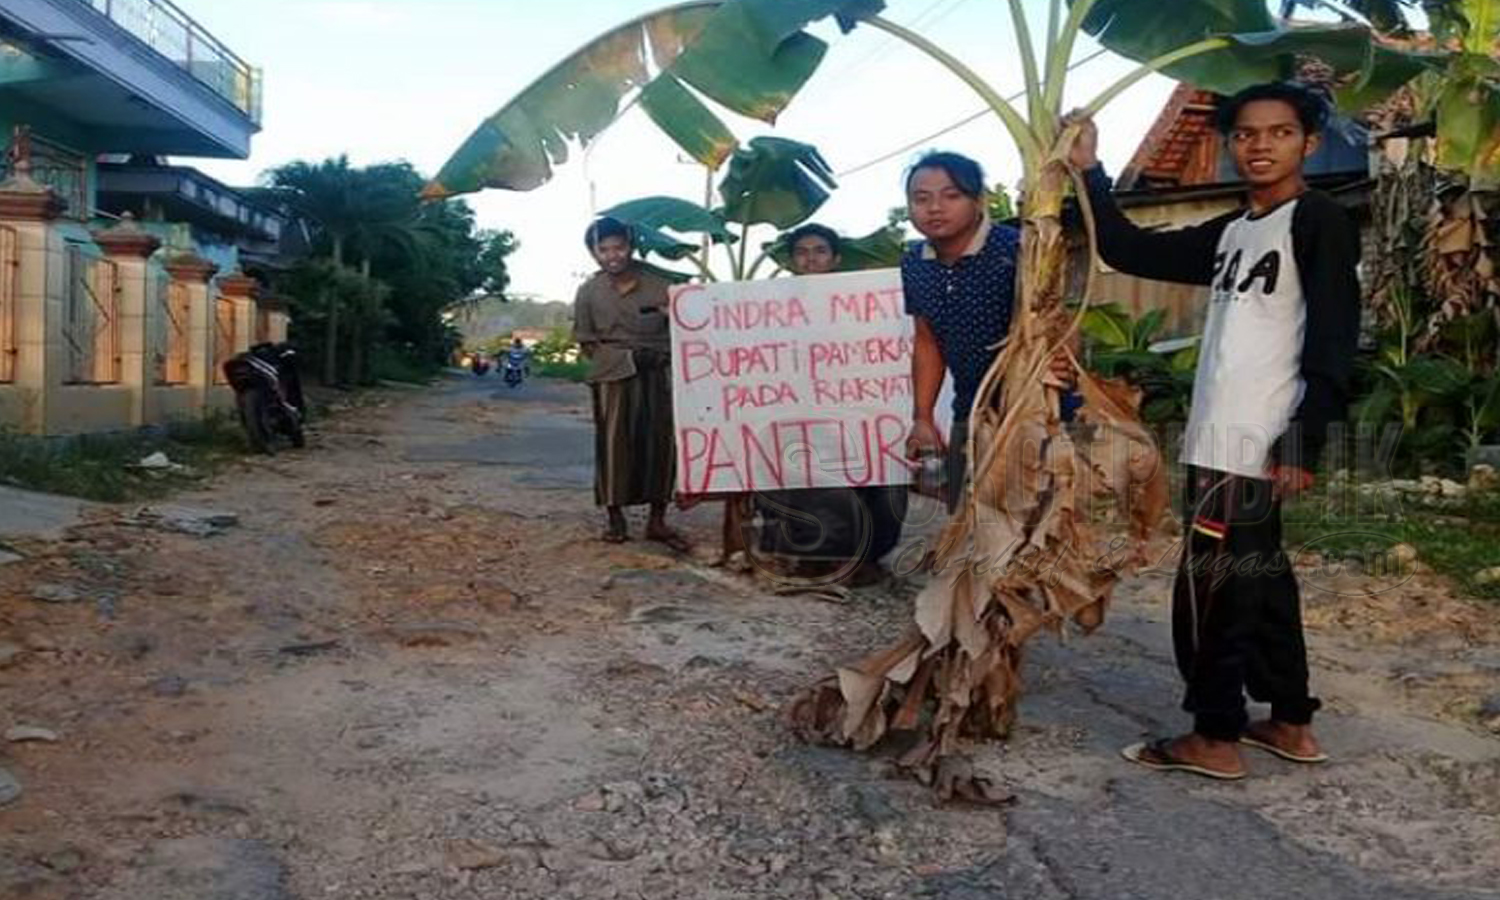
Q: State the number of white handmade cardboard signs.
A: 1